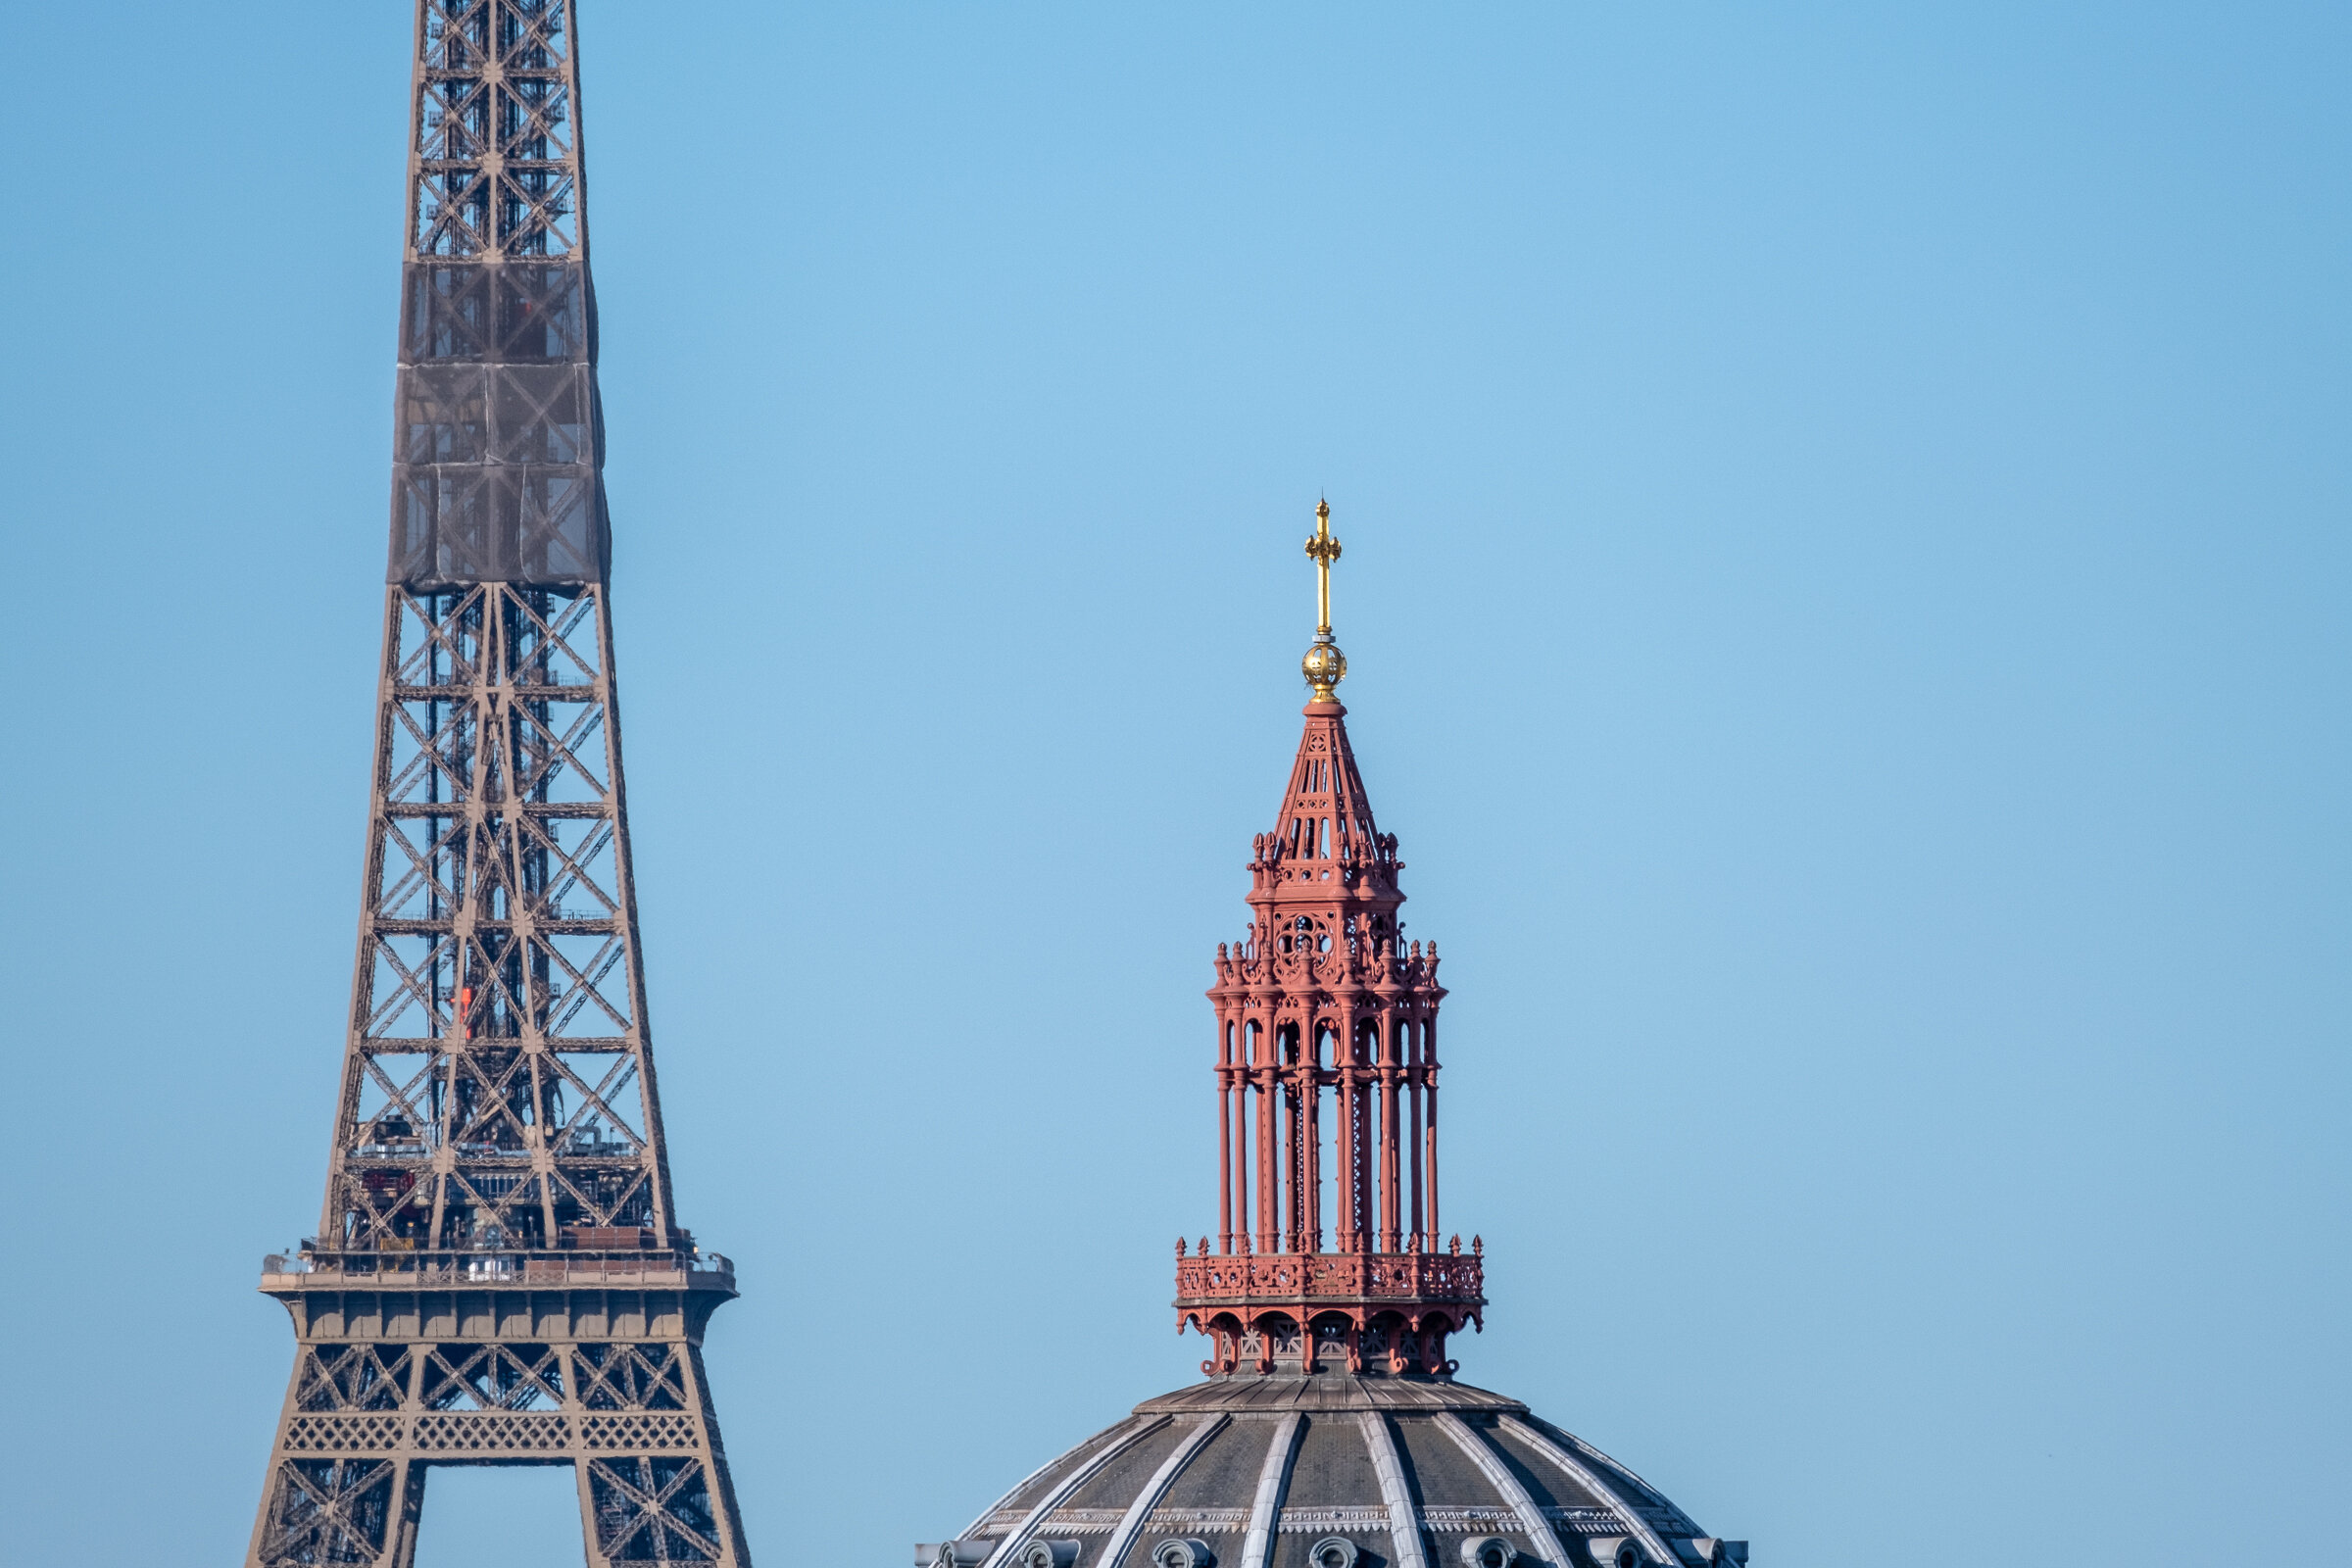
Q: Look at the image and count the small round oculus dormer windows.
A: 7